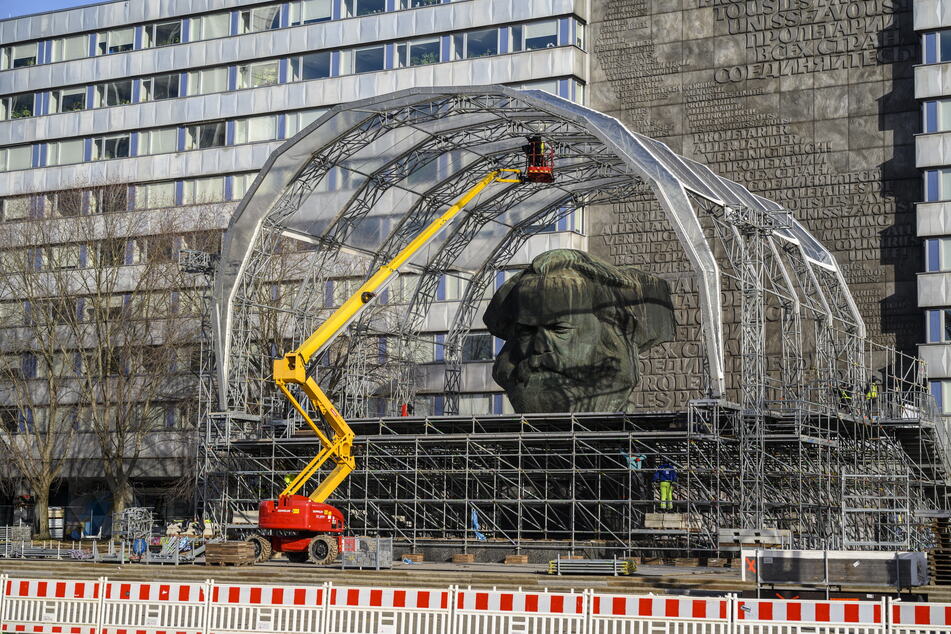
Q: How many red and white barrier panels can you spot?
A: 8